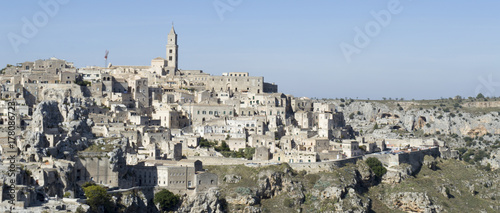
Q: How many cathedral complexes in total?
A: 1